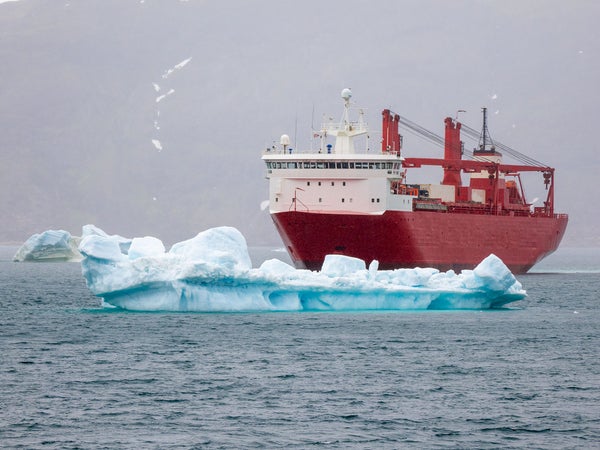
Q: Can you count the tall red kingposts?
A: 2